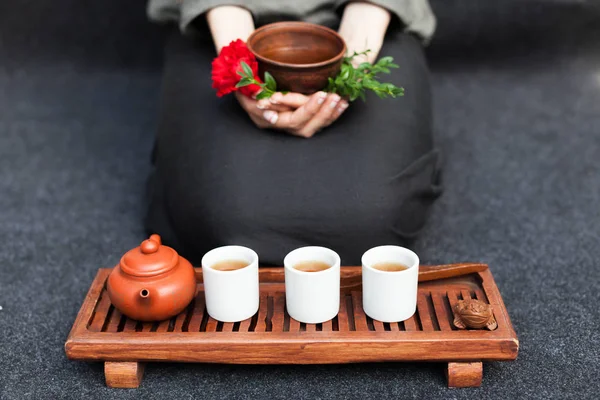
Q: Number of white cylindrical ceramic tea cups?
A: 3